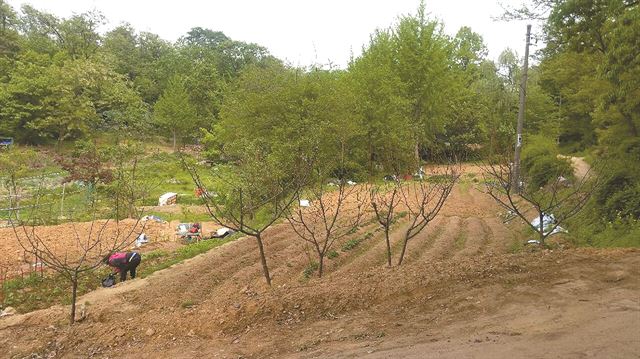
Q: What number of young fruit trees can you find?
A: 6